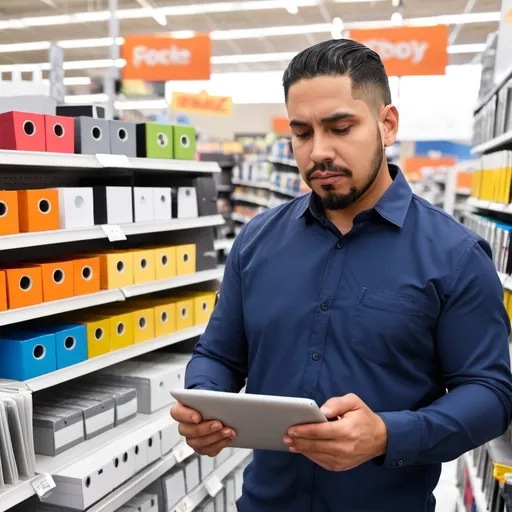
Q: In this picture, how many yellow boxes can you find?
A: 10